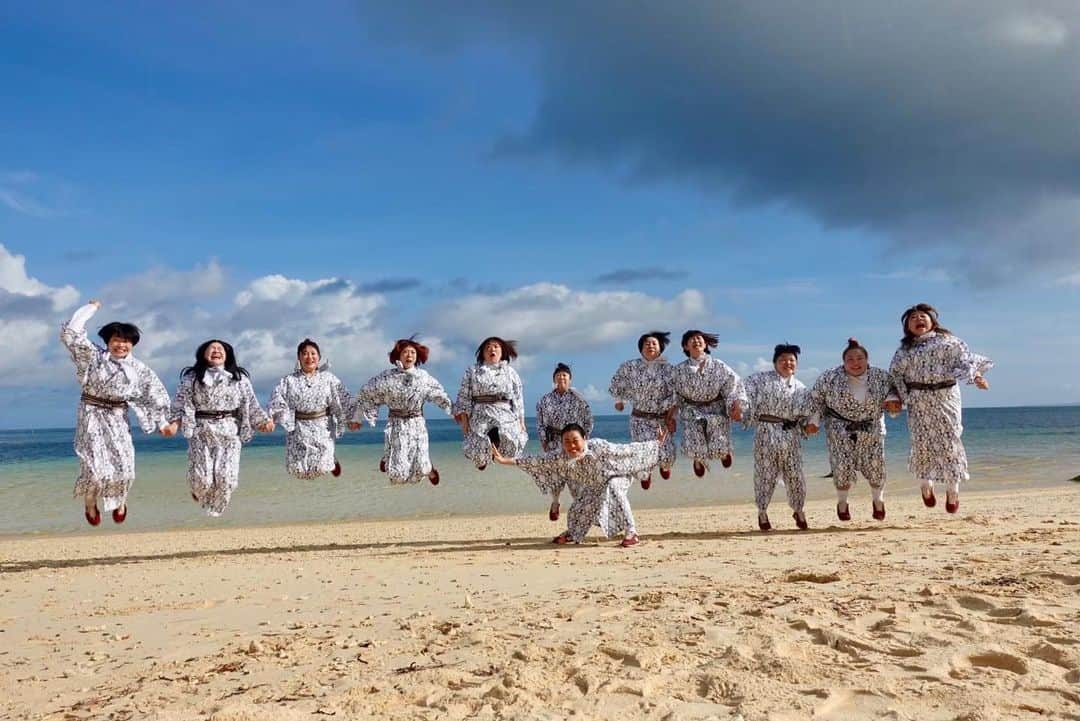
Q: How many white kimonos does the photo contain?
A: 12